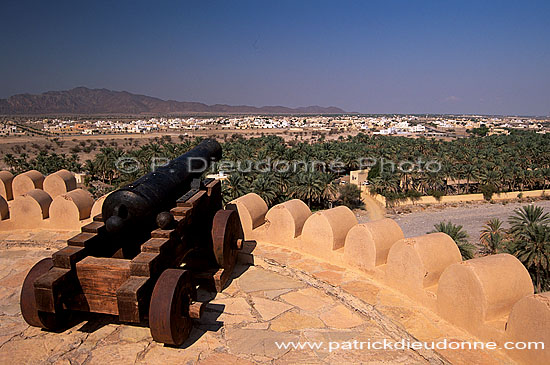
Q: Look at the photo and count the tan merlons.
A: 14